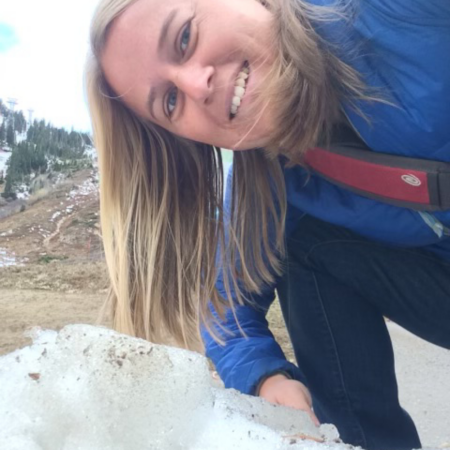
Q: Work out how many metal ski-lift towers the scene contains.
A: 2